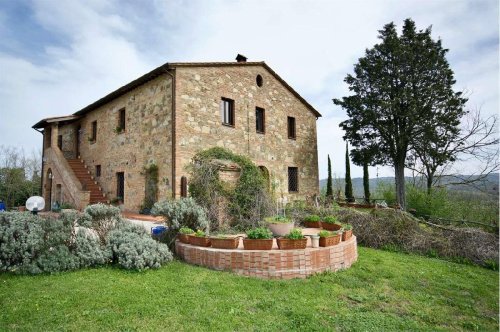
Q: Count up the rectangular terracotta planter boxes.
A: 9